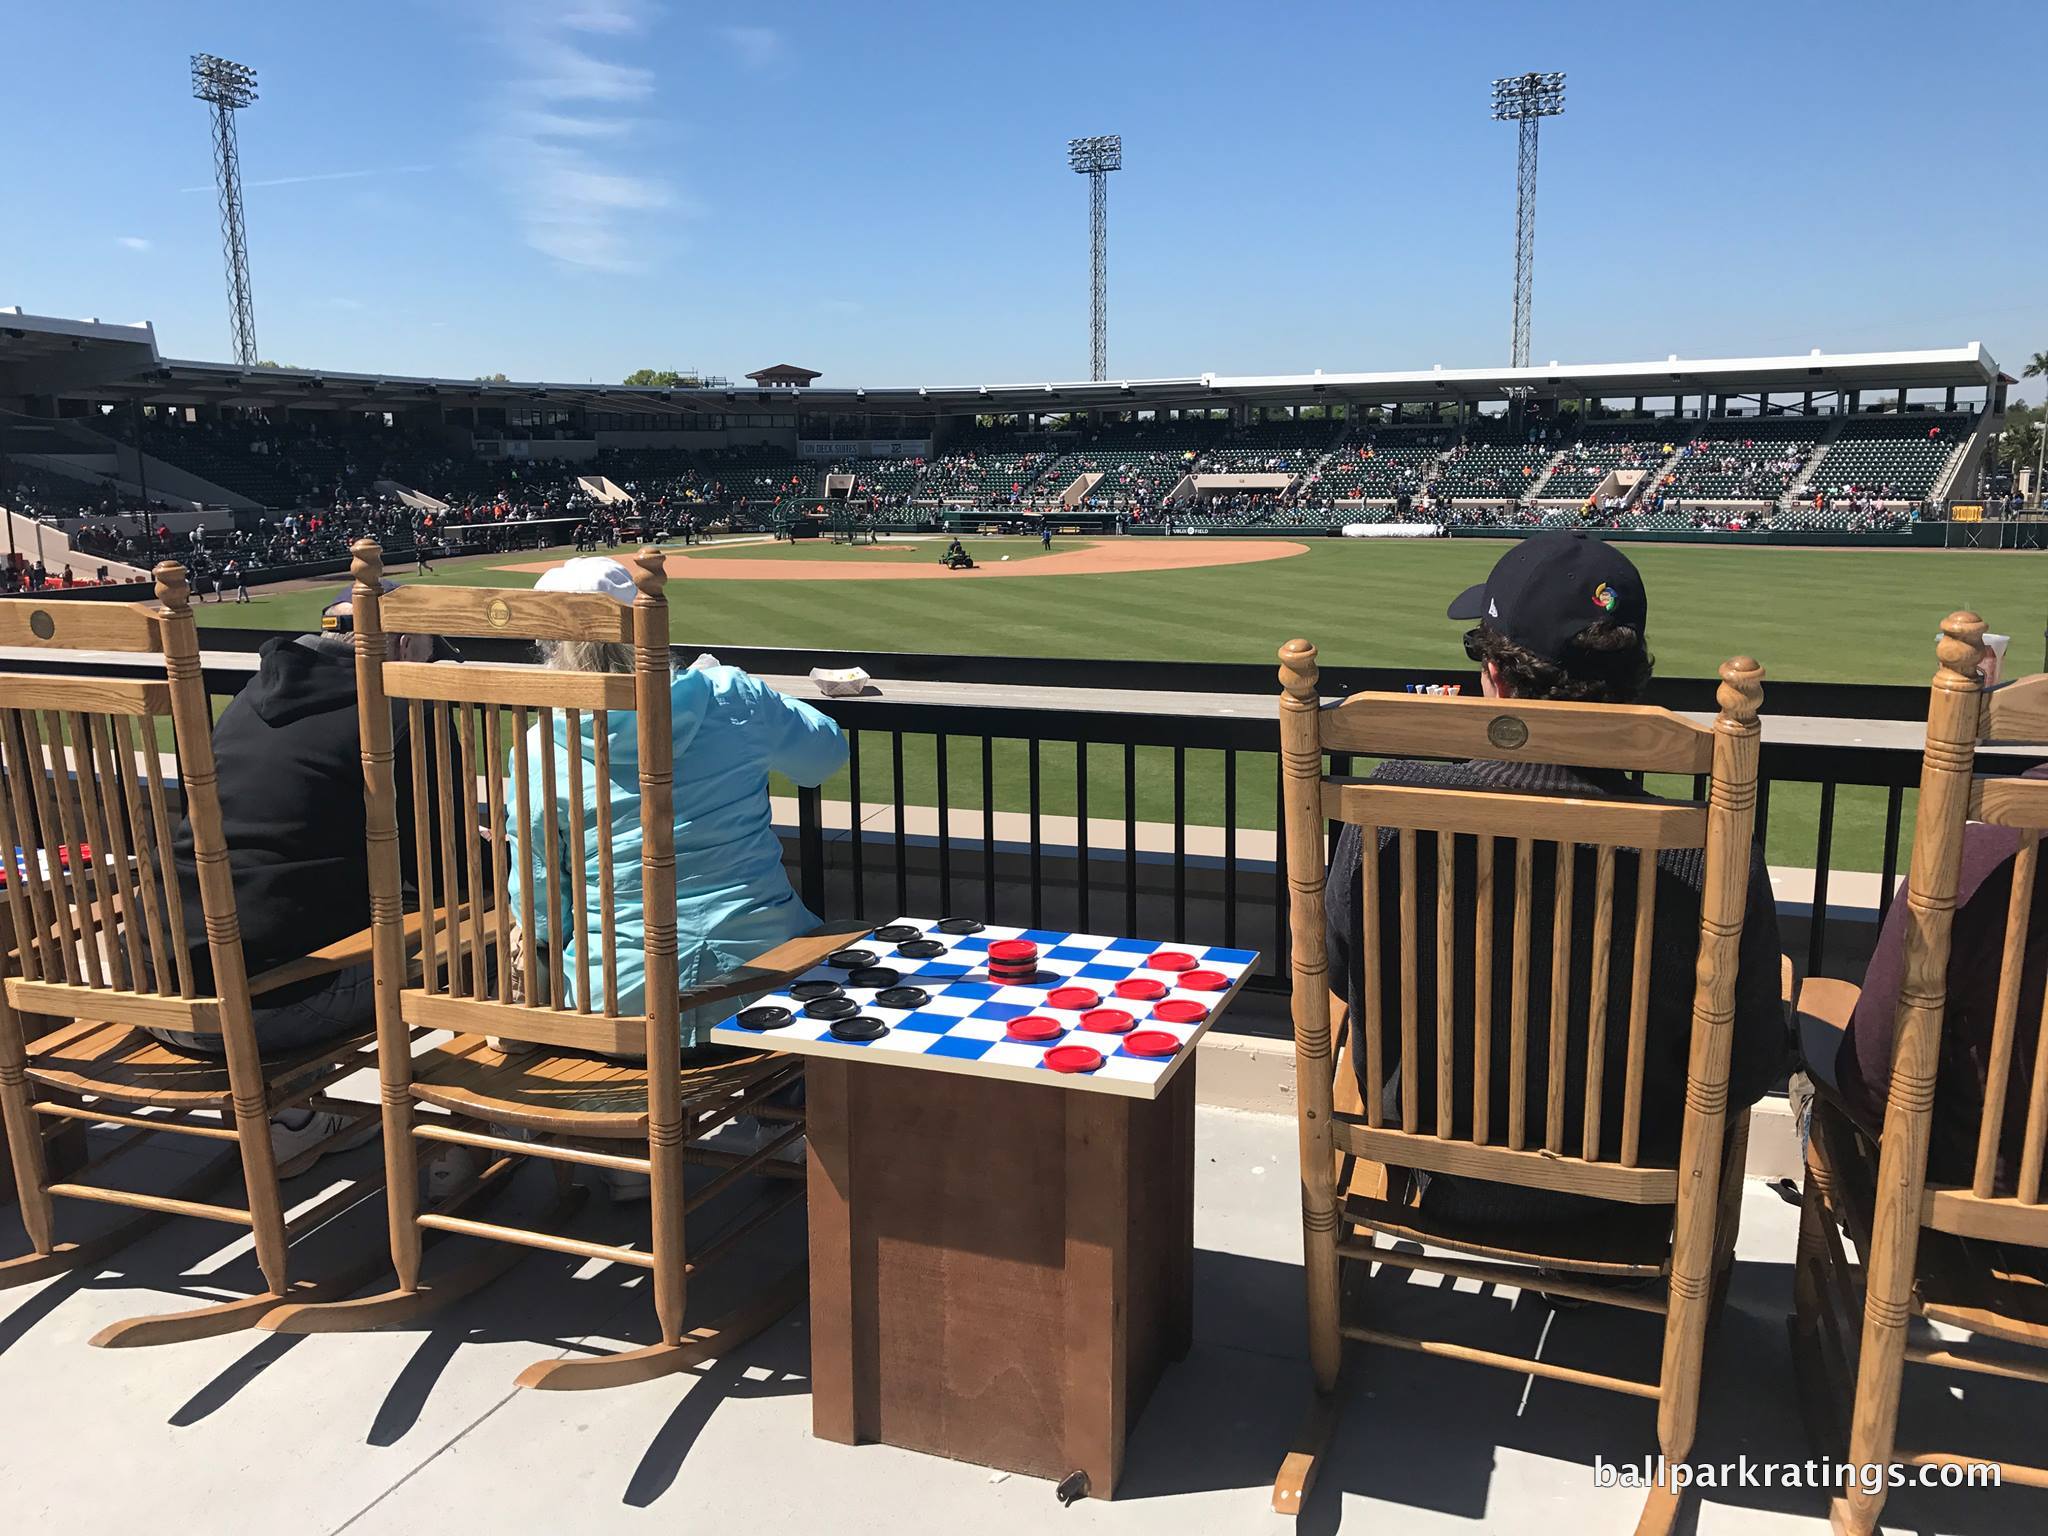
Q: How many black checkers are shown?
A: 12